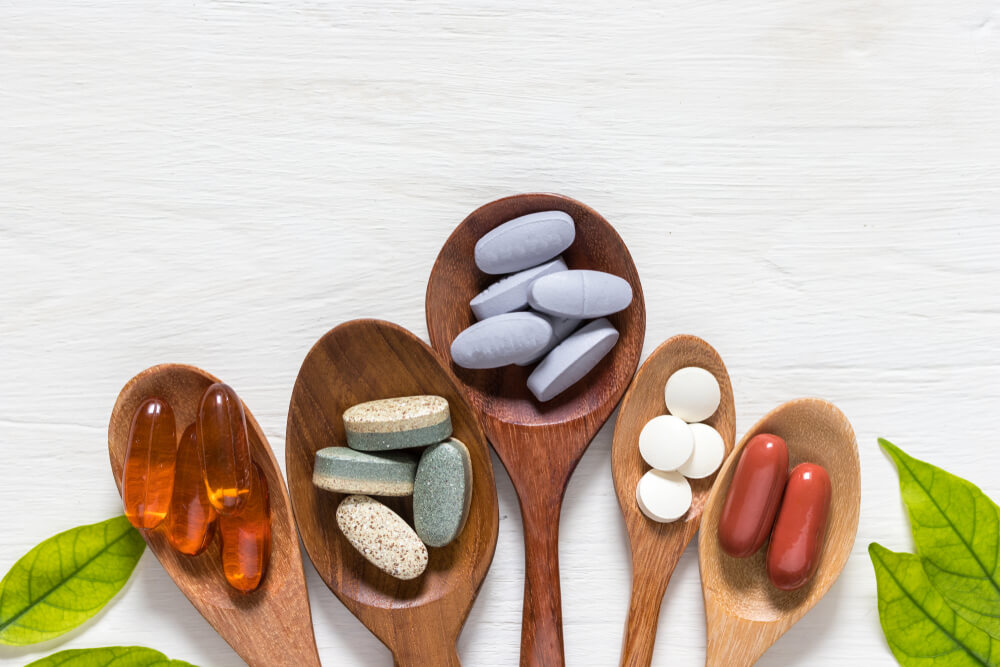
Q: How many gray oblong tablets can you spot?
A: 6